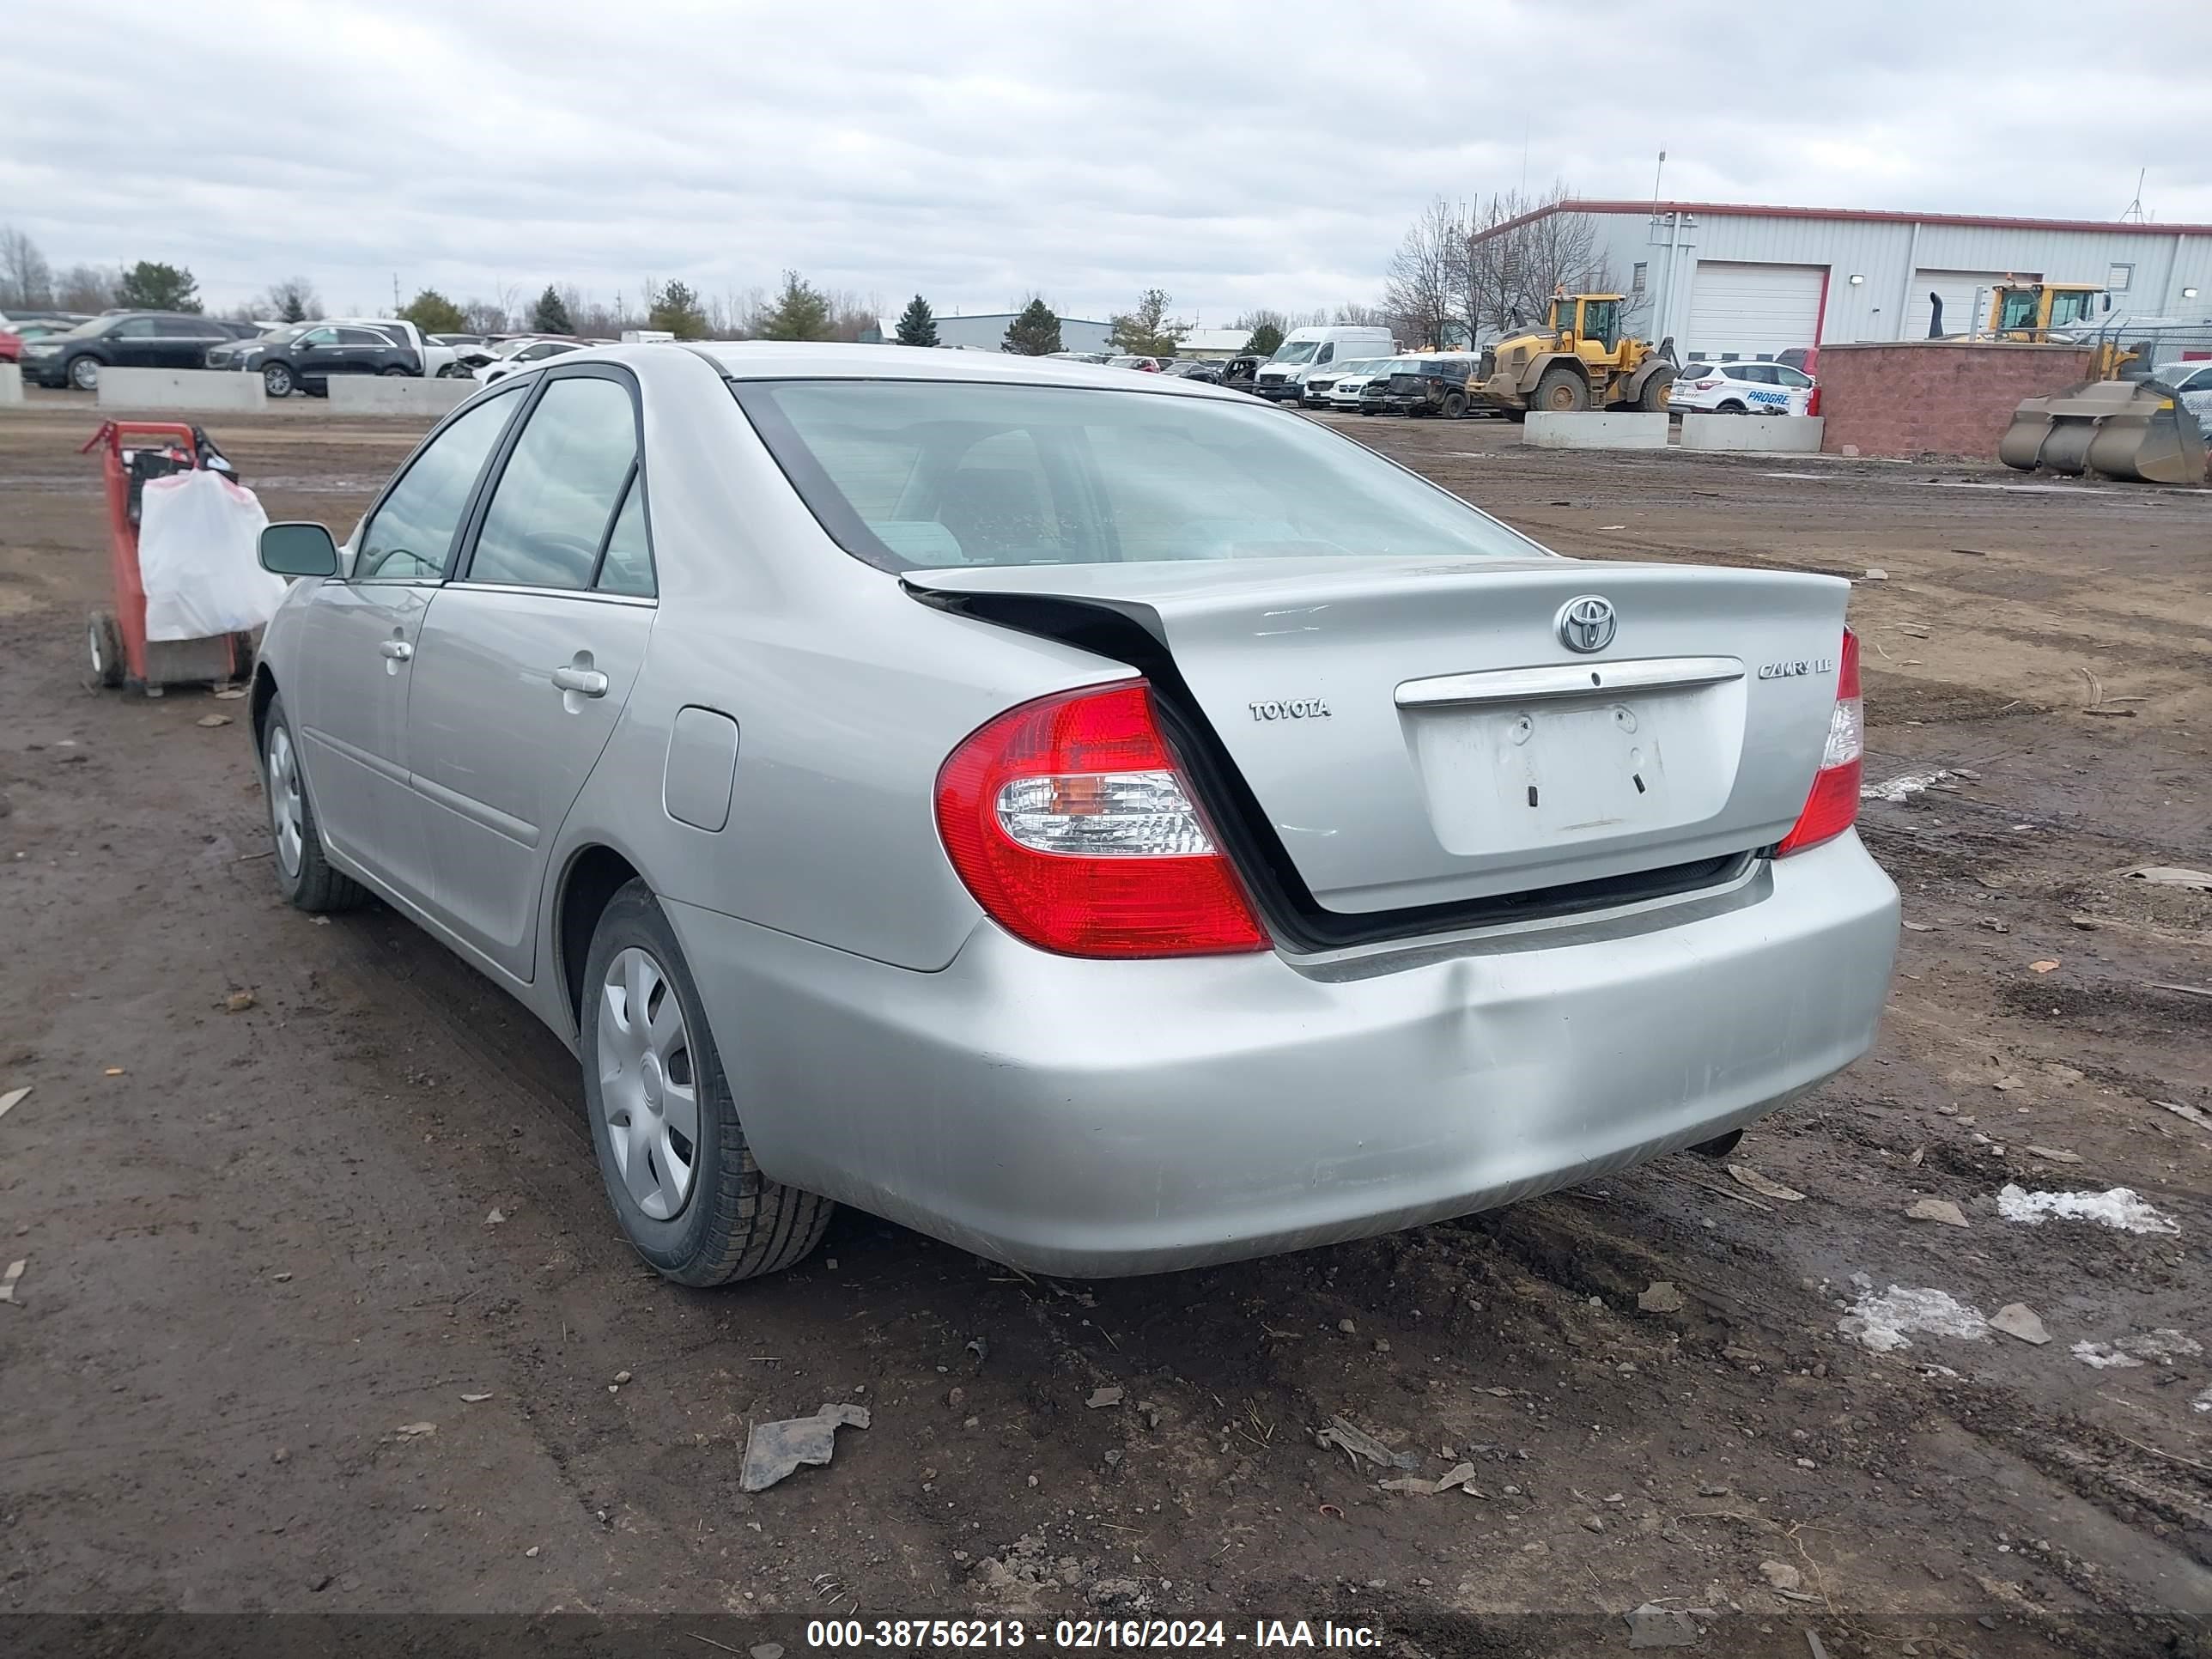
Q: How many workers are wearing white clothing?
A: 0